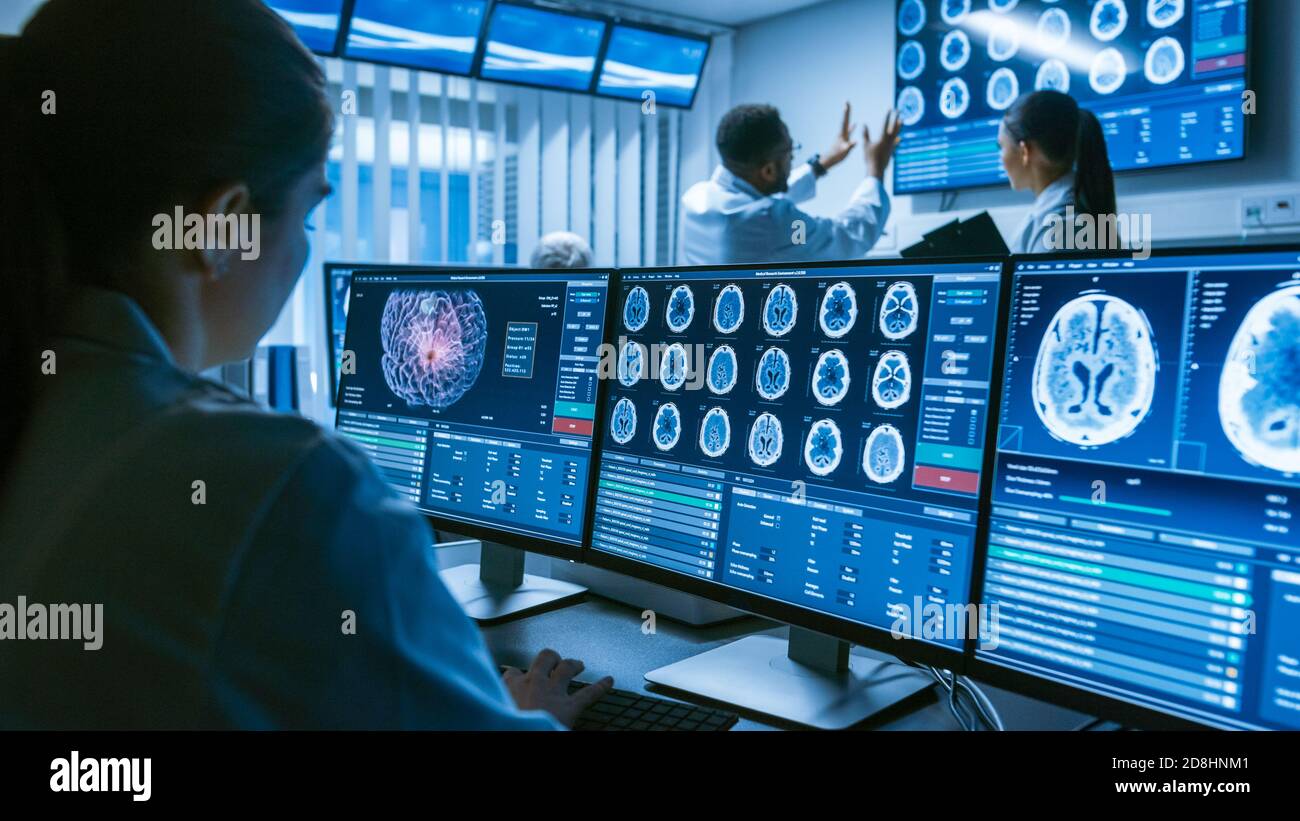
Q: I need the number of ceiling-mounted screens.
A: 4